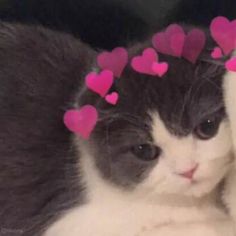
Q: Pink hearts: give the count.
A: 11